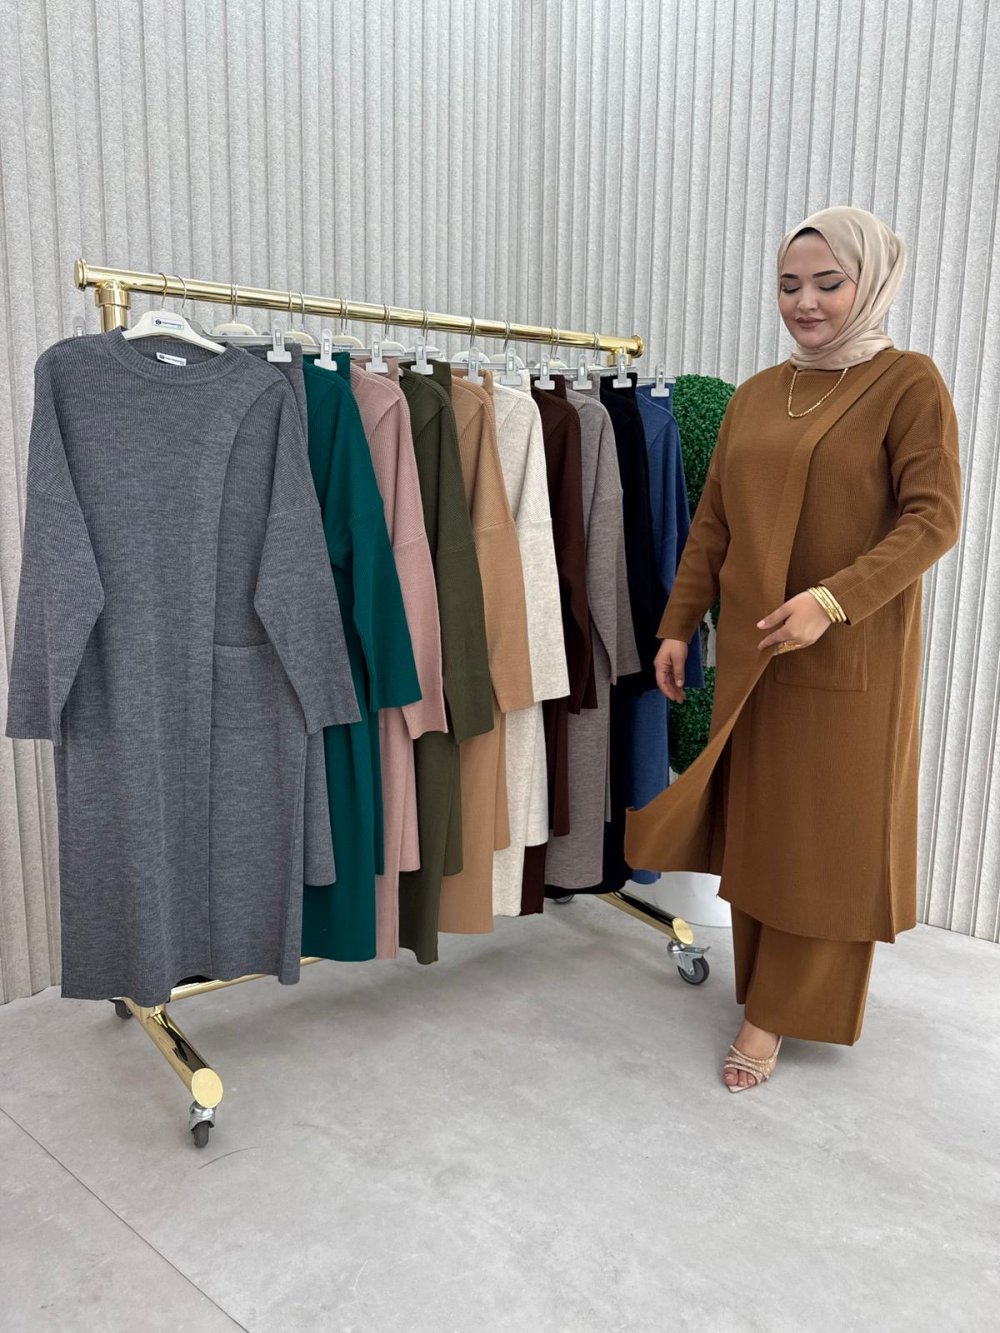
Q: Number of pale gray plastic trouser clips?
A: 11